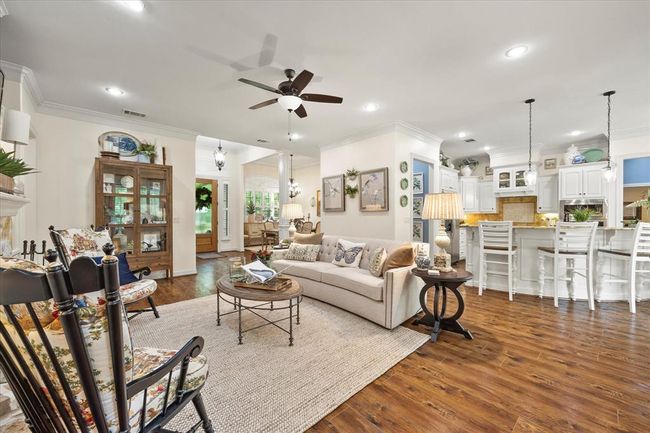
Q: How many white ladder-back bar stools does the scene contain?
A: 3